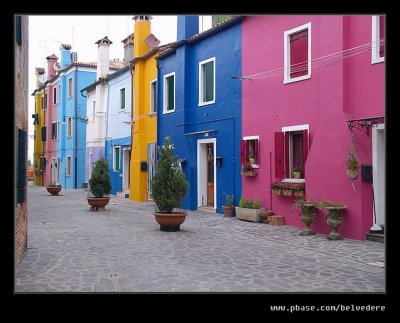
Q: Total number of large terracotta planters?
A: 3